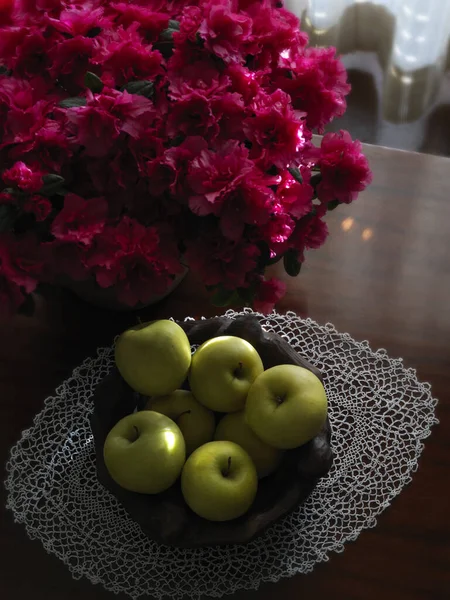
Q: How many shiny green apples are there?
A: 7